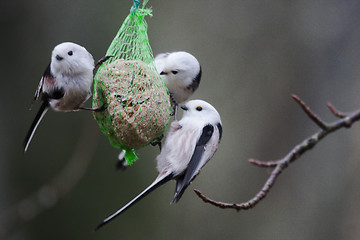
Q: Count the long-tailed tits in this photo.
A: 3